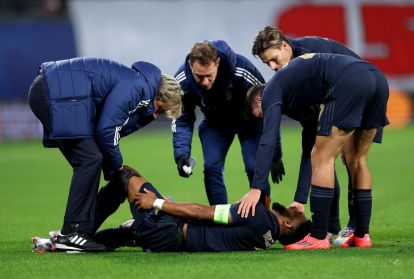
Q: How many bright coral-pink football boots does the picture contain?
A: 2